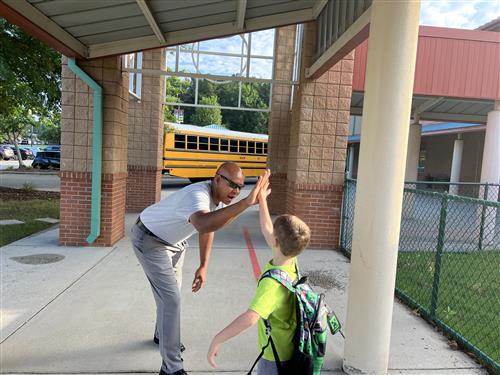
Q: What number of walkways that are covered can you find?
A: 2